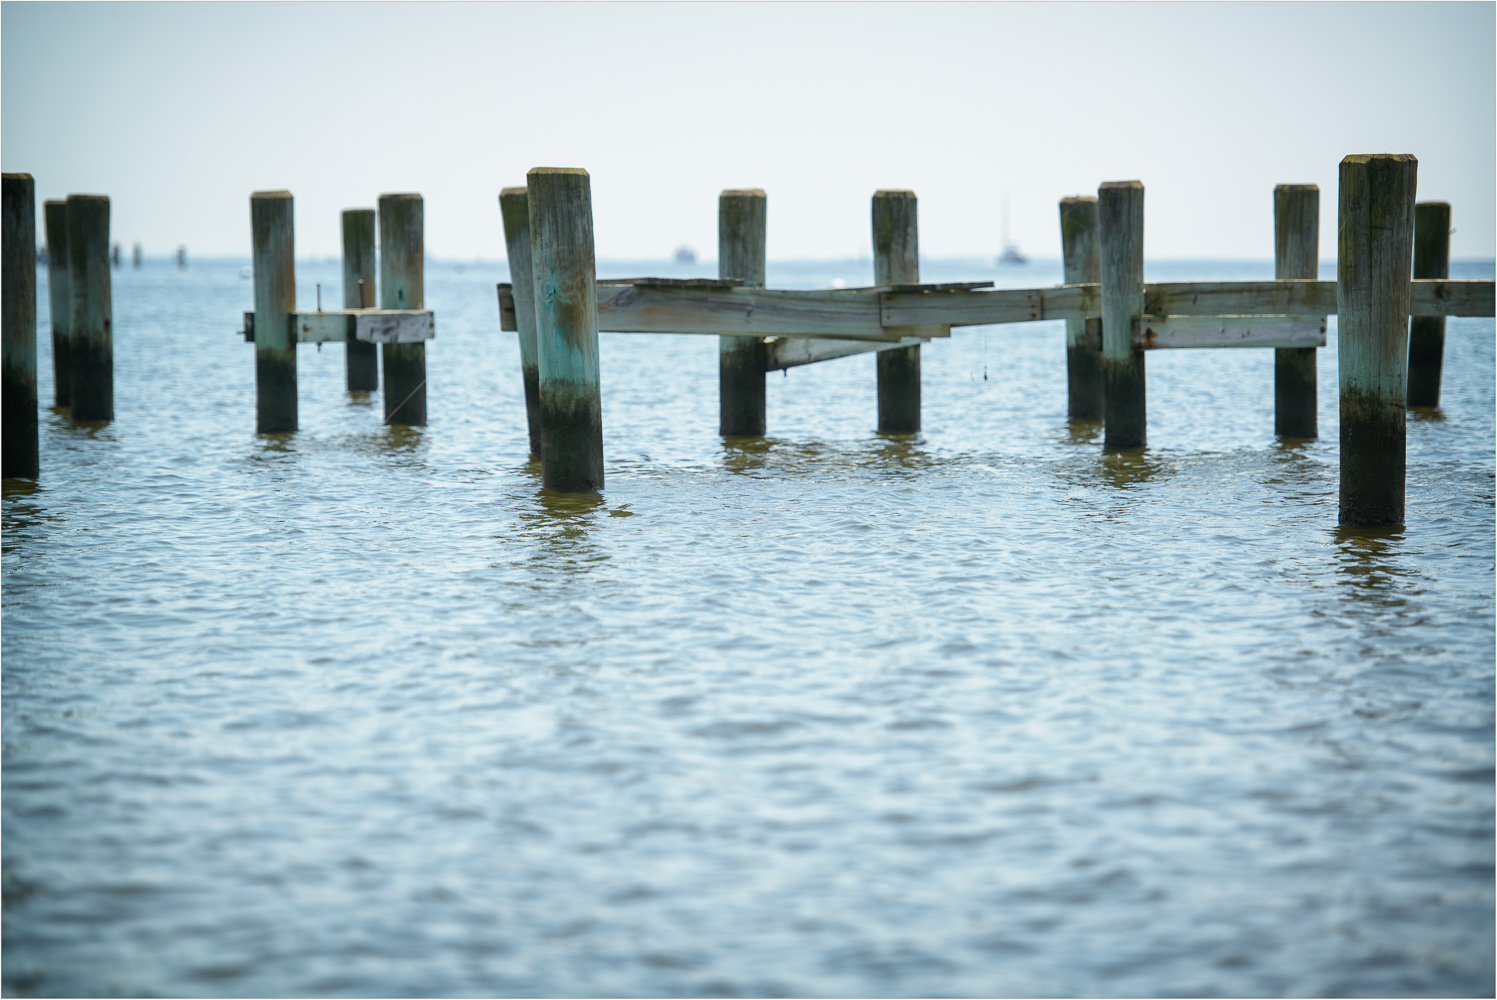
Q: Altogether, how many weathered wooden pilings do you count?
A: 15